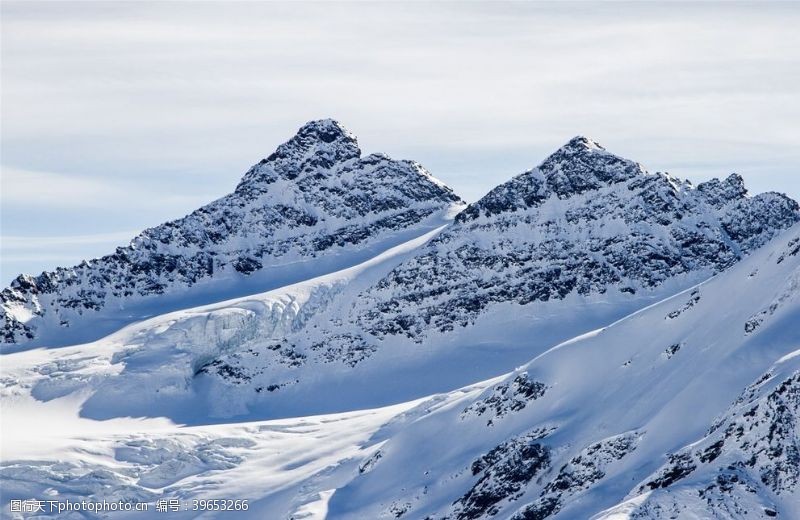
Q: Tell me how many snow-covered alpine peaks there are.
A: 2